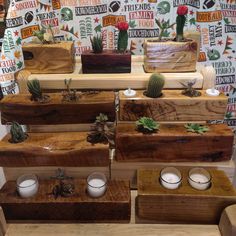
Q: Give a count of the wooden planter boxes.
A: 9